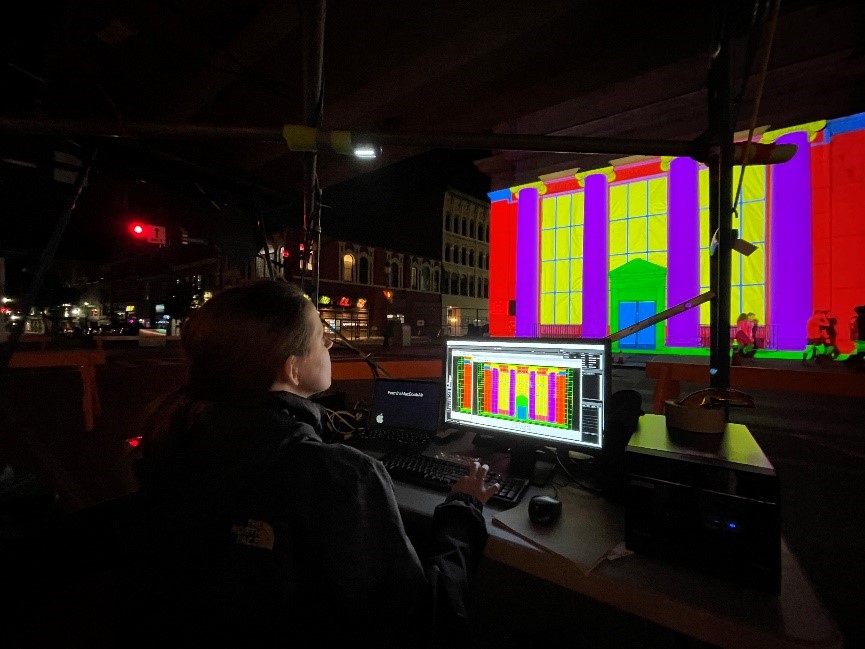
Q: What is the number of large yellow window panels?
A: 3